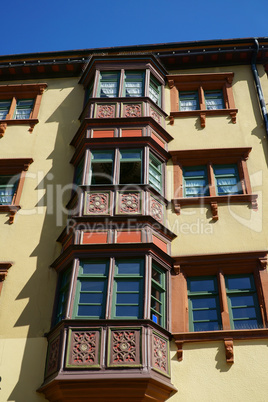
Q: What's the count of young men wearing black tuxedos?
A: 0